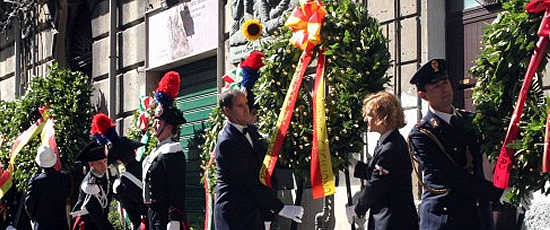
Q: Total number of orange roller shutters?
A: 0